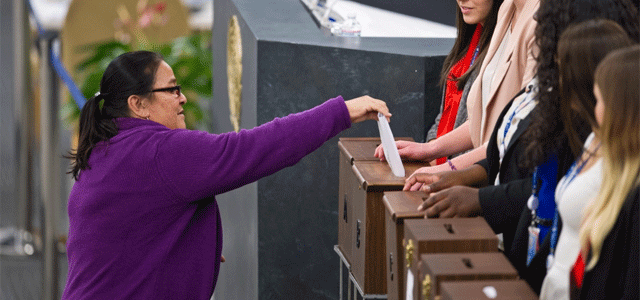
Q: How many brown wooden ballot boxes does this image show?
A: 6